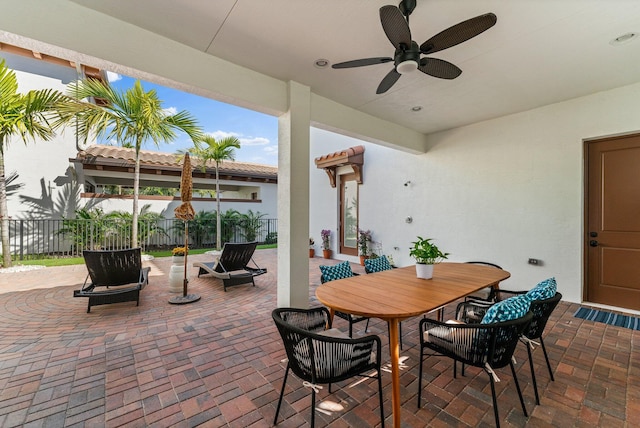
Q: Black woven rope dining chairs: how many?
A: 6